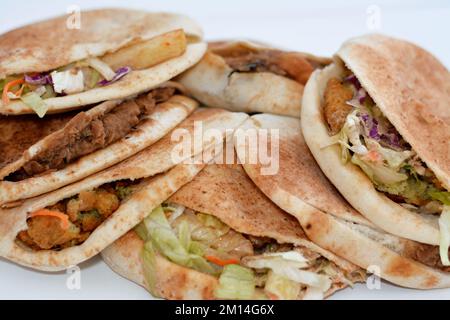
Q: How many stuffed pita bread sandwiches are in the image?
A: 7